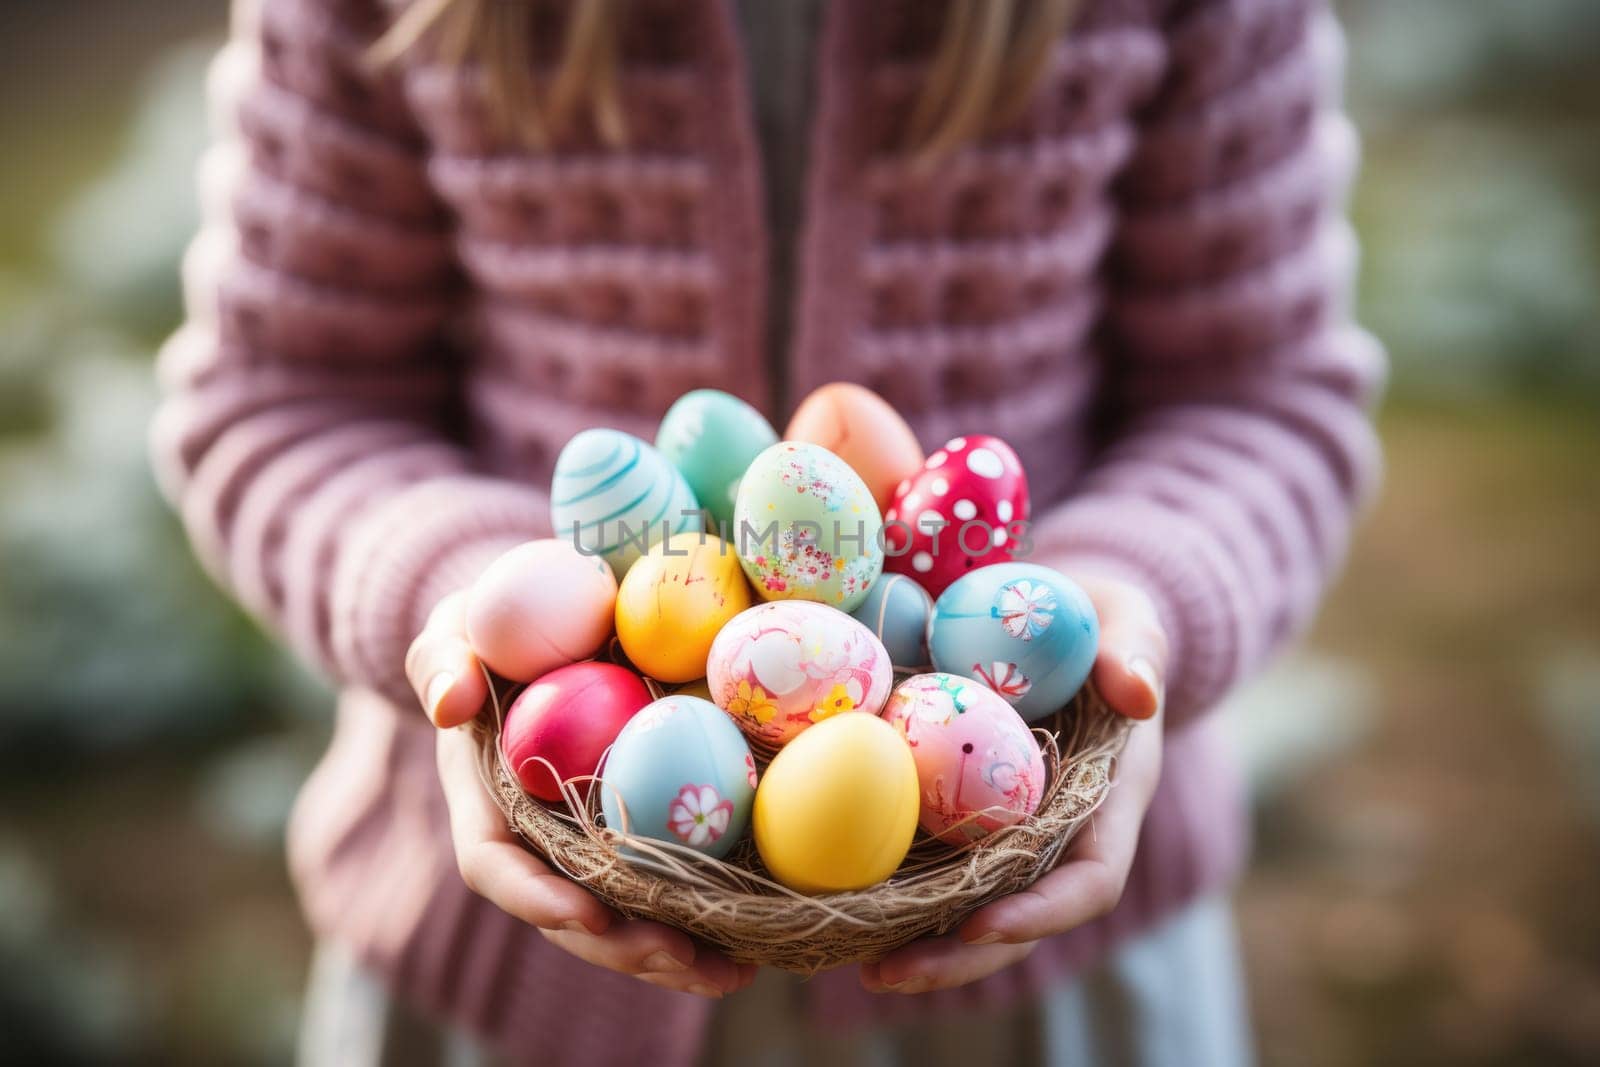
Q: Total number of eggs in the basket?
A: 14